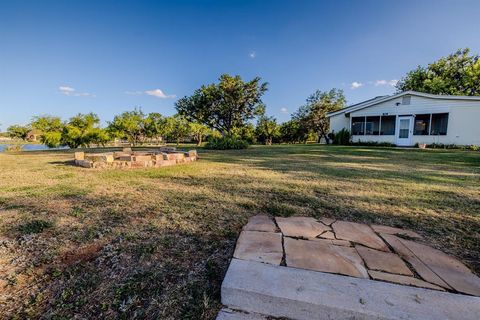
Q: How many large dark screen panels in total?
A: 5